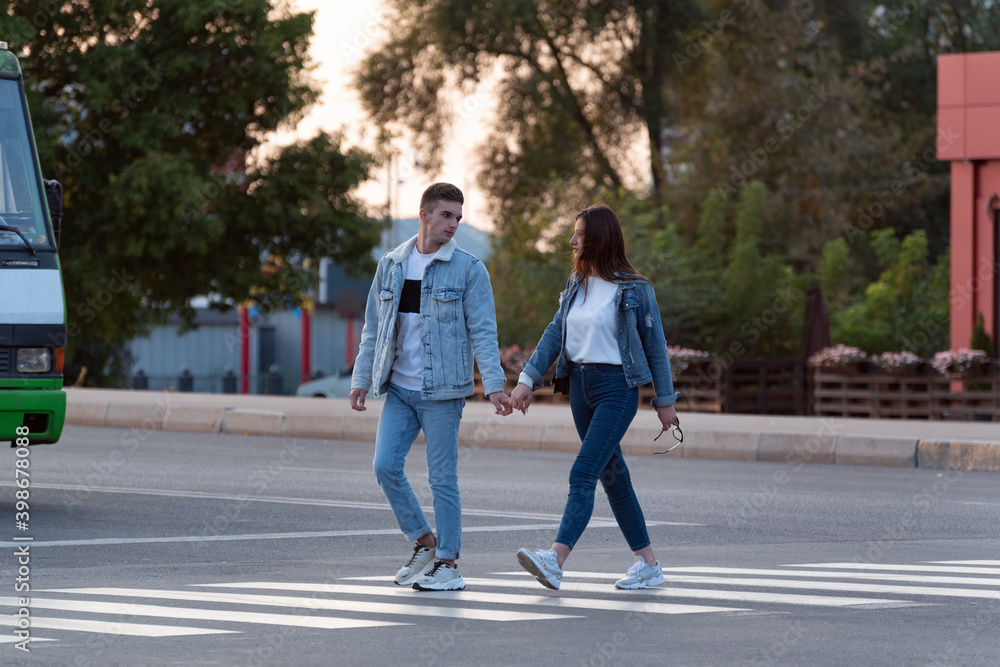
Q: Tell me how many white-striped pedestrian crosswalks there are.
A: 1